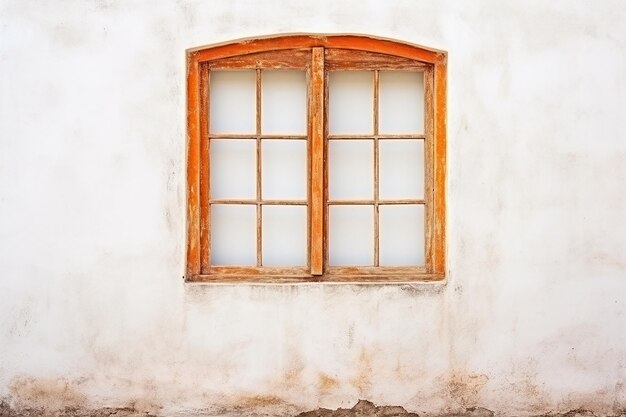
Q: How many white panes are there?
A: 12